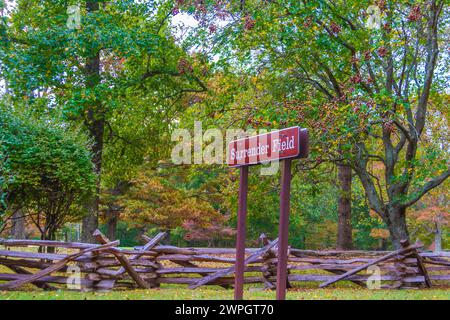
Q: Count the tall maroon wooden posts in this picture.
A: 2